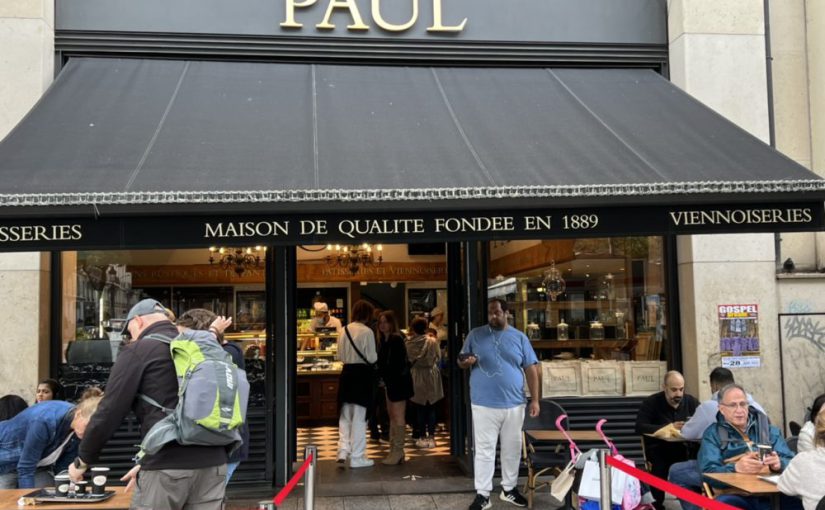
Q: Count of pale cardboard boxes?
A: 3